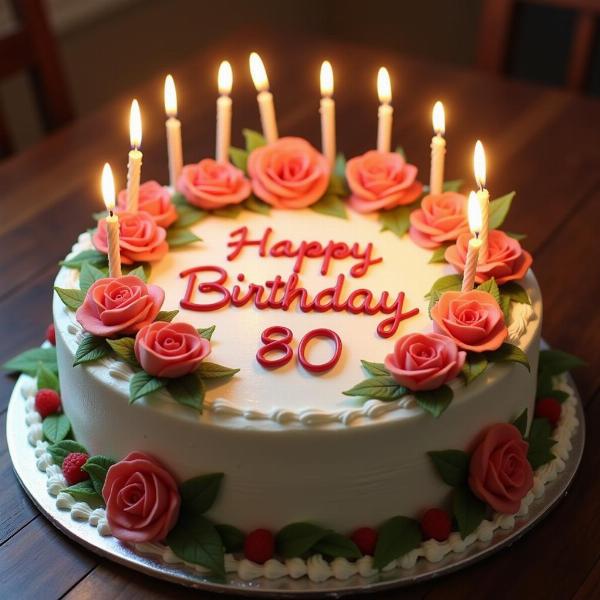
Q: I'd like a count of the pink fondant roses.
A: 13